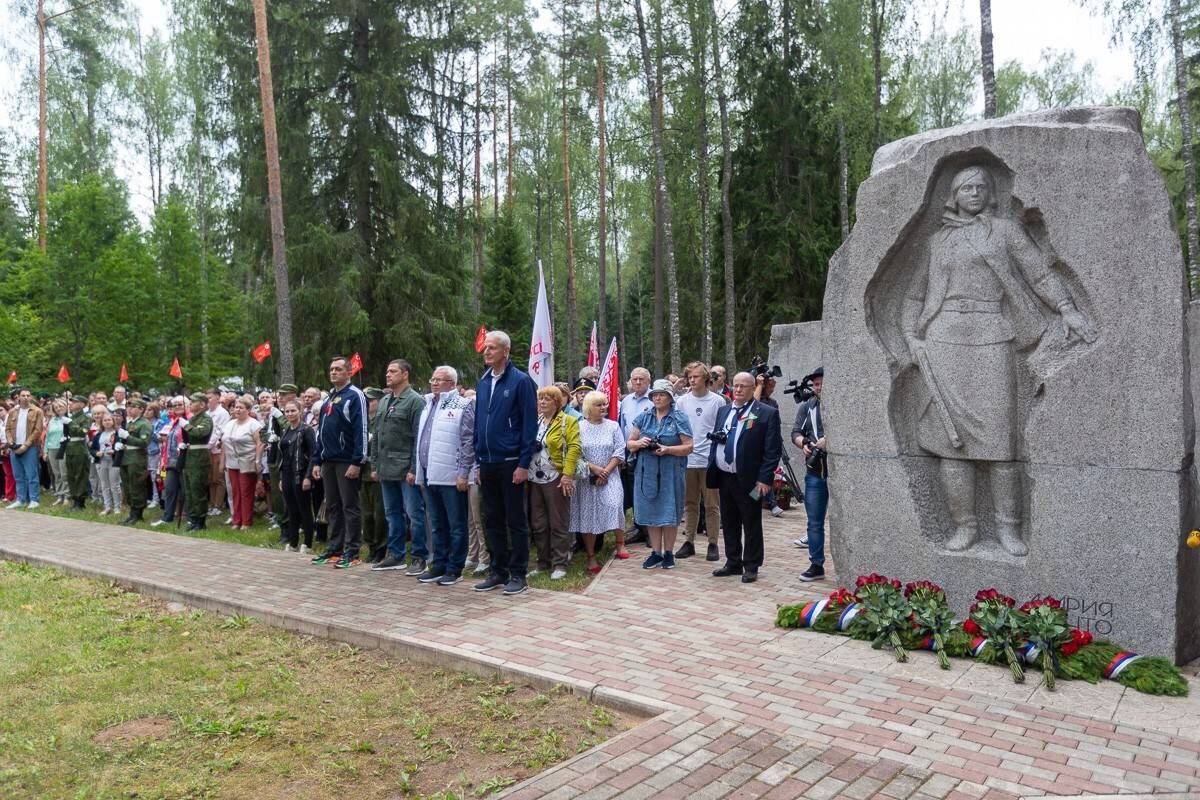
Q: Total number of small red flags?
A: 7